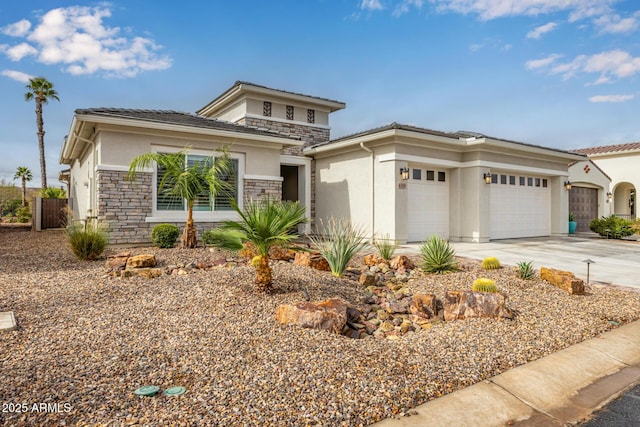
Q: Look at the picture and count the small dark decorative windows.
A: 3